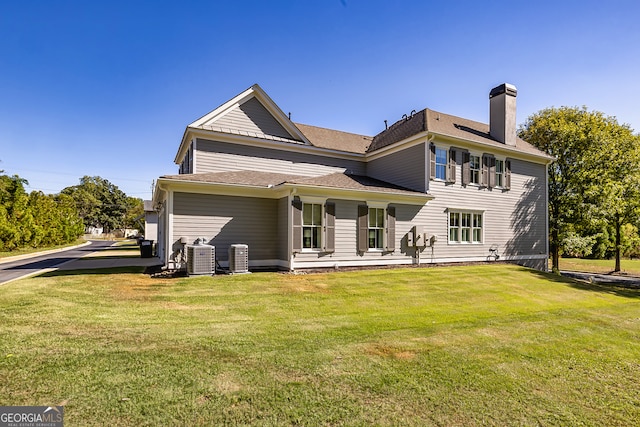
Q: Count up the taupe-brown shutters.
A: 10